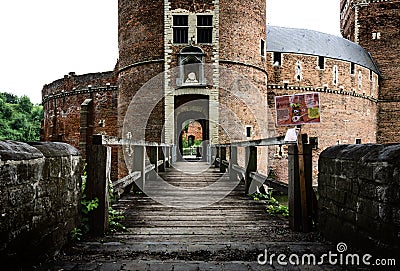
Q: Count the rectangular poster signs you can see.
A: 1